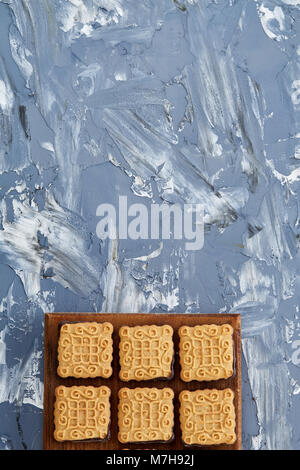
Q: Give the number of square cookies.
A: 6